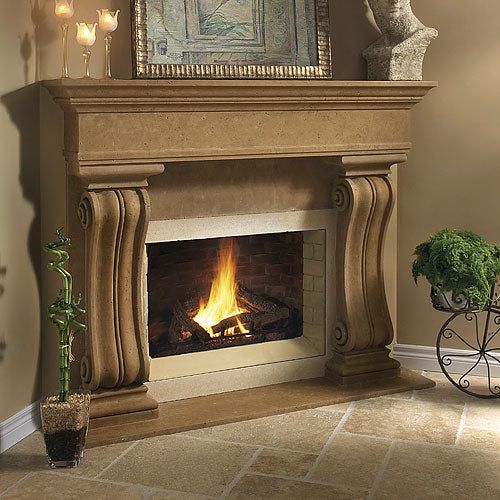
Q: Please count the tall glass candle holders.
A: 3